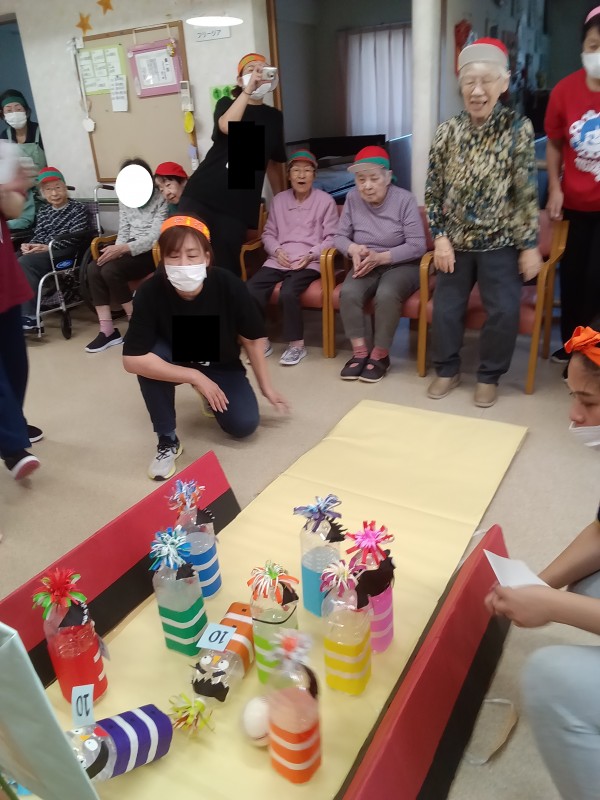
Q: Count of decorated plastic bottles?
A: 10